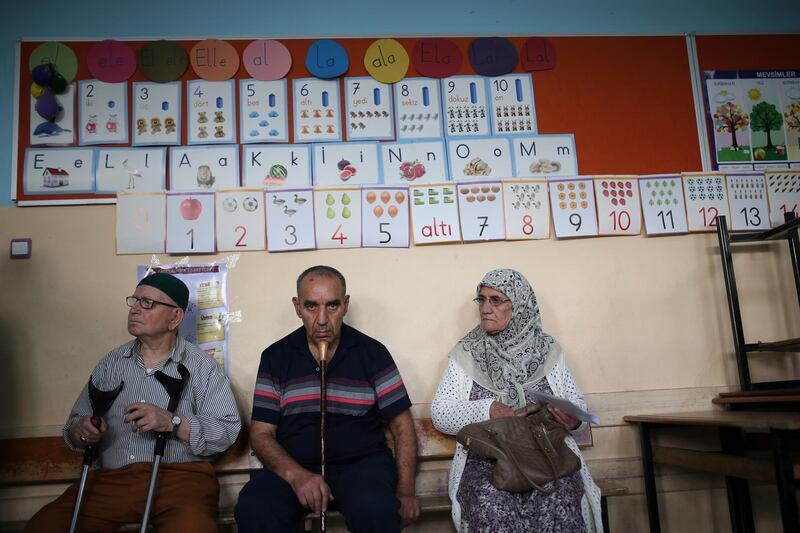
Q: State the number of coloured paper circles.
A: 10